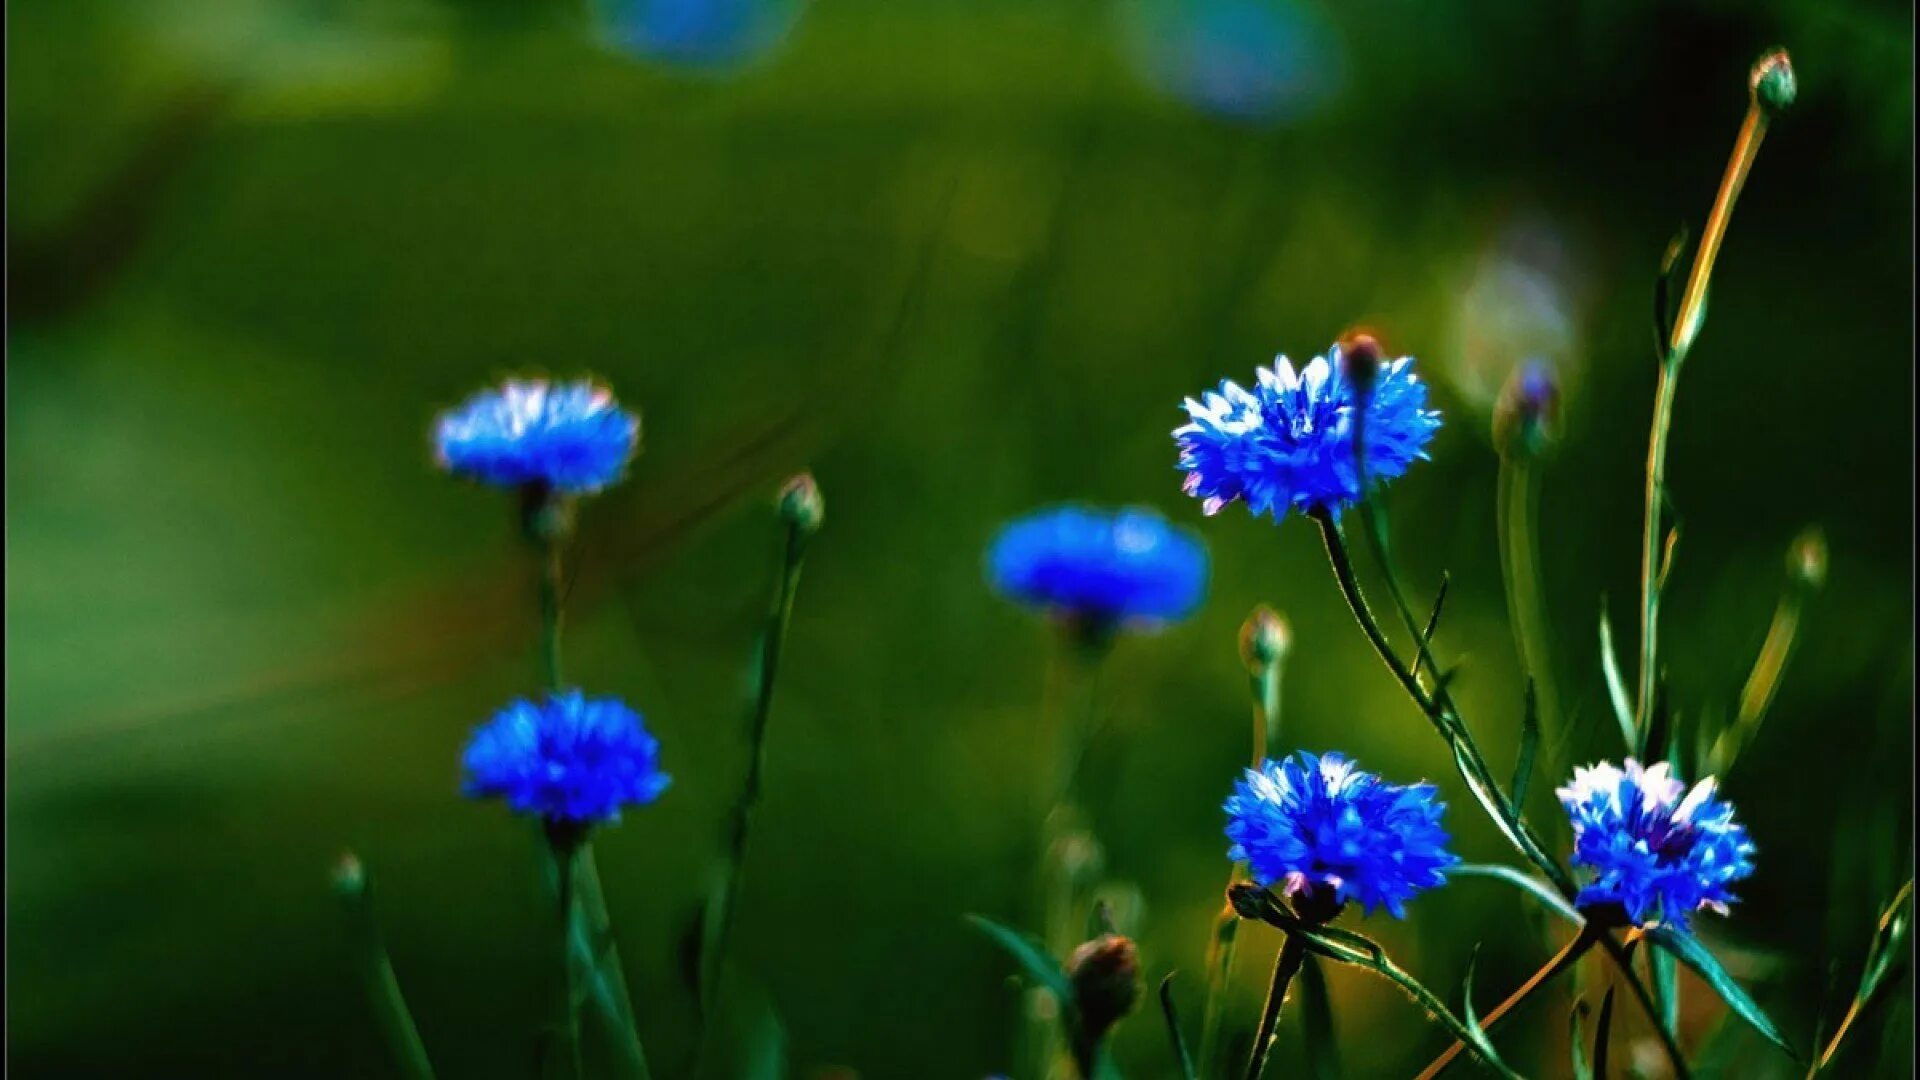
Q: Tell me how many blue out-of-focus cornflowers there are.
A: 5